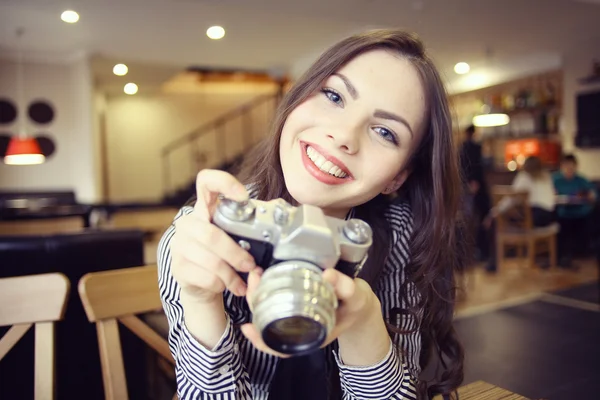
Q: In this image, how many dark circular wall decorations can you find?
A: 4